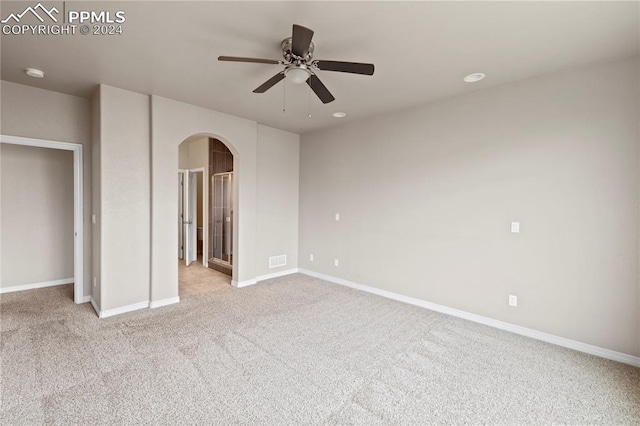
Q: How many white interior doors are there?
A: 2